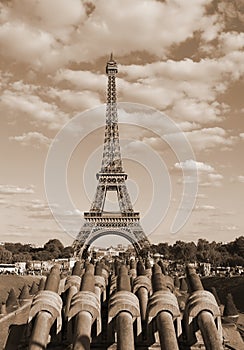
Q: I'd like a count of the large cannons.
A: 5